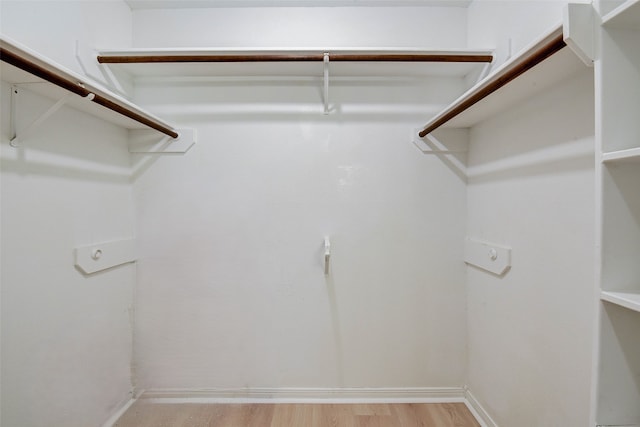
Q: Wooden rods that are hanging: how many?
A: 3